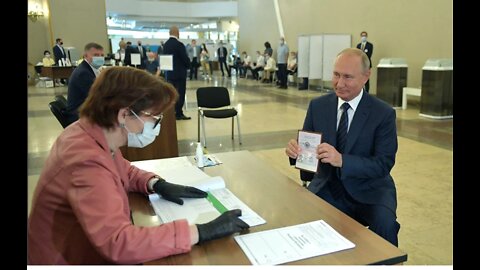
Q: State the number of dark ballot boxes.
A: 2